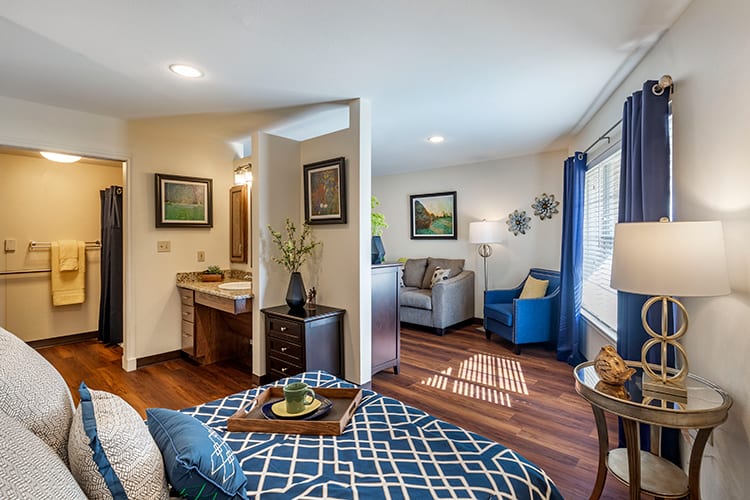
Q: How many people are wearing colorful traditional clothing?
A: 0